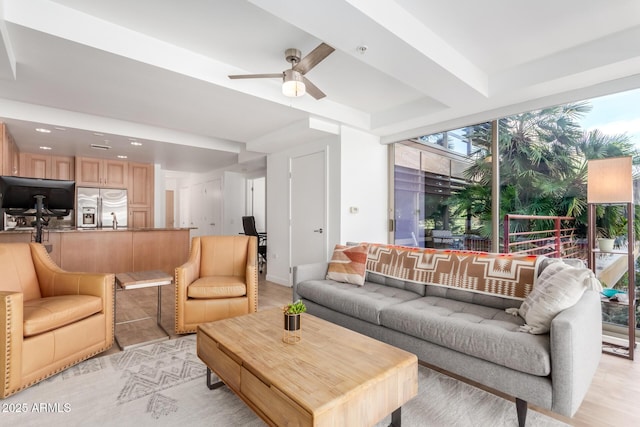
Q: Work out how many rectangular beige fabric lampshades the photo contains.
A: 1